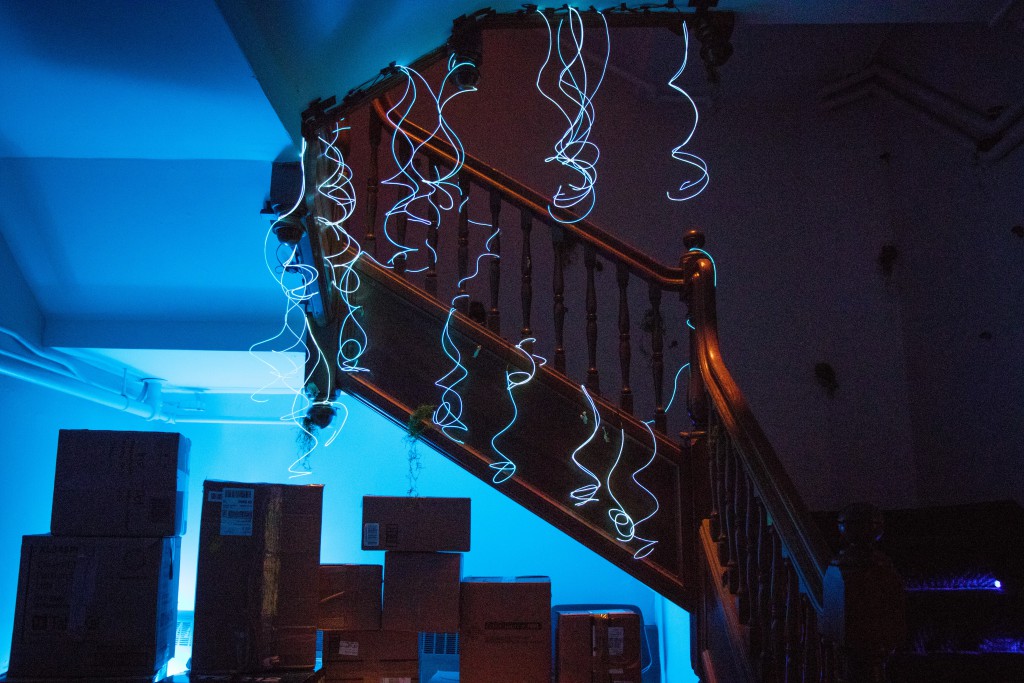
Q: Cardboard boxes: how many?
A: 9